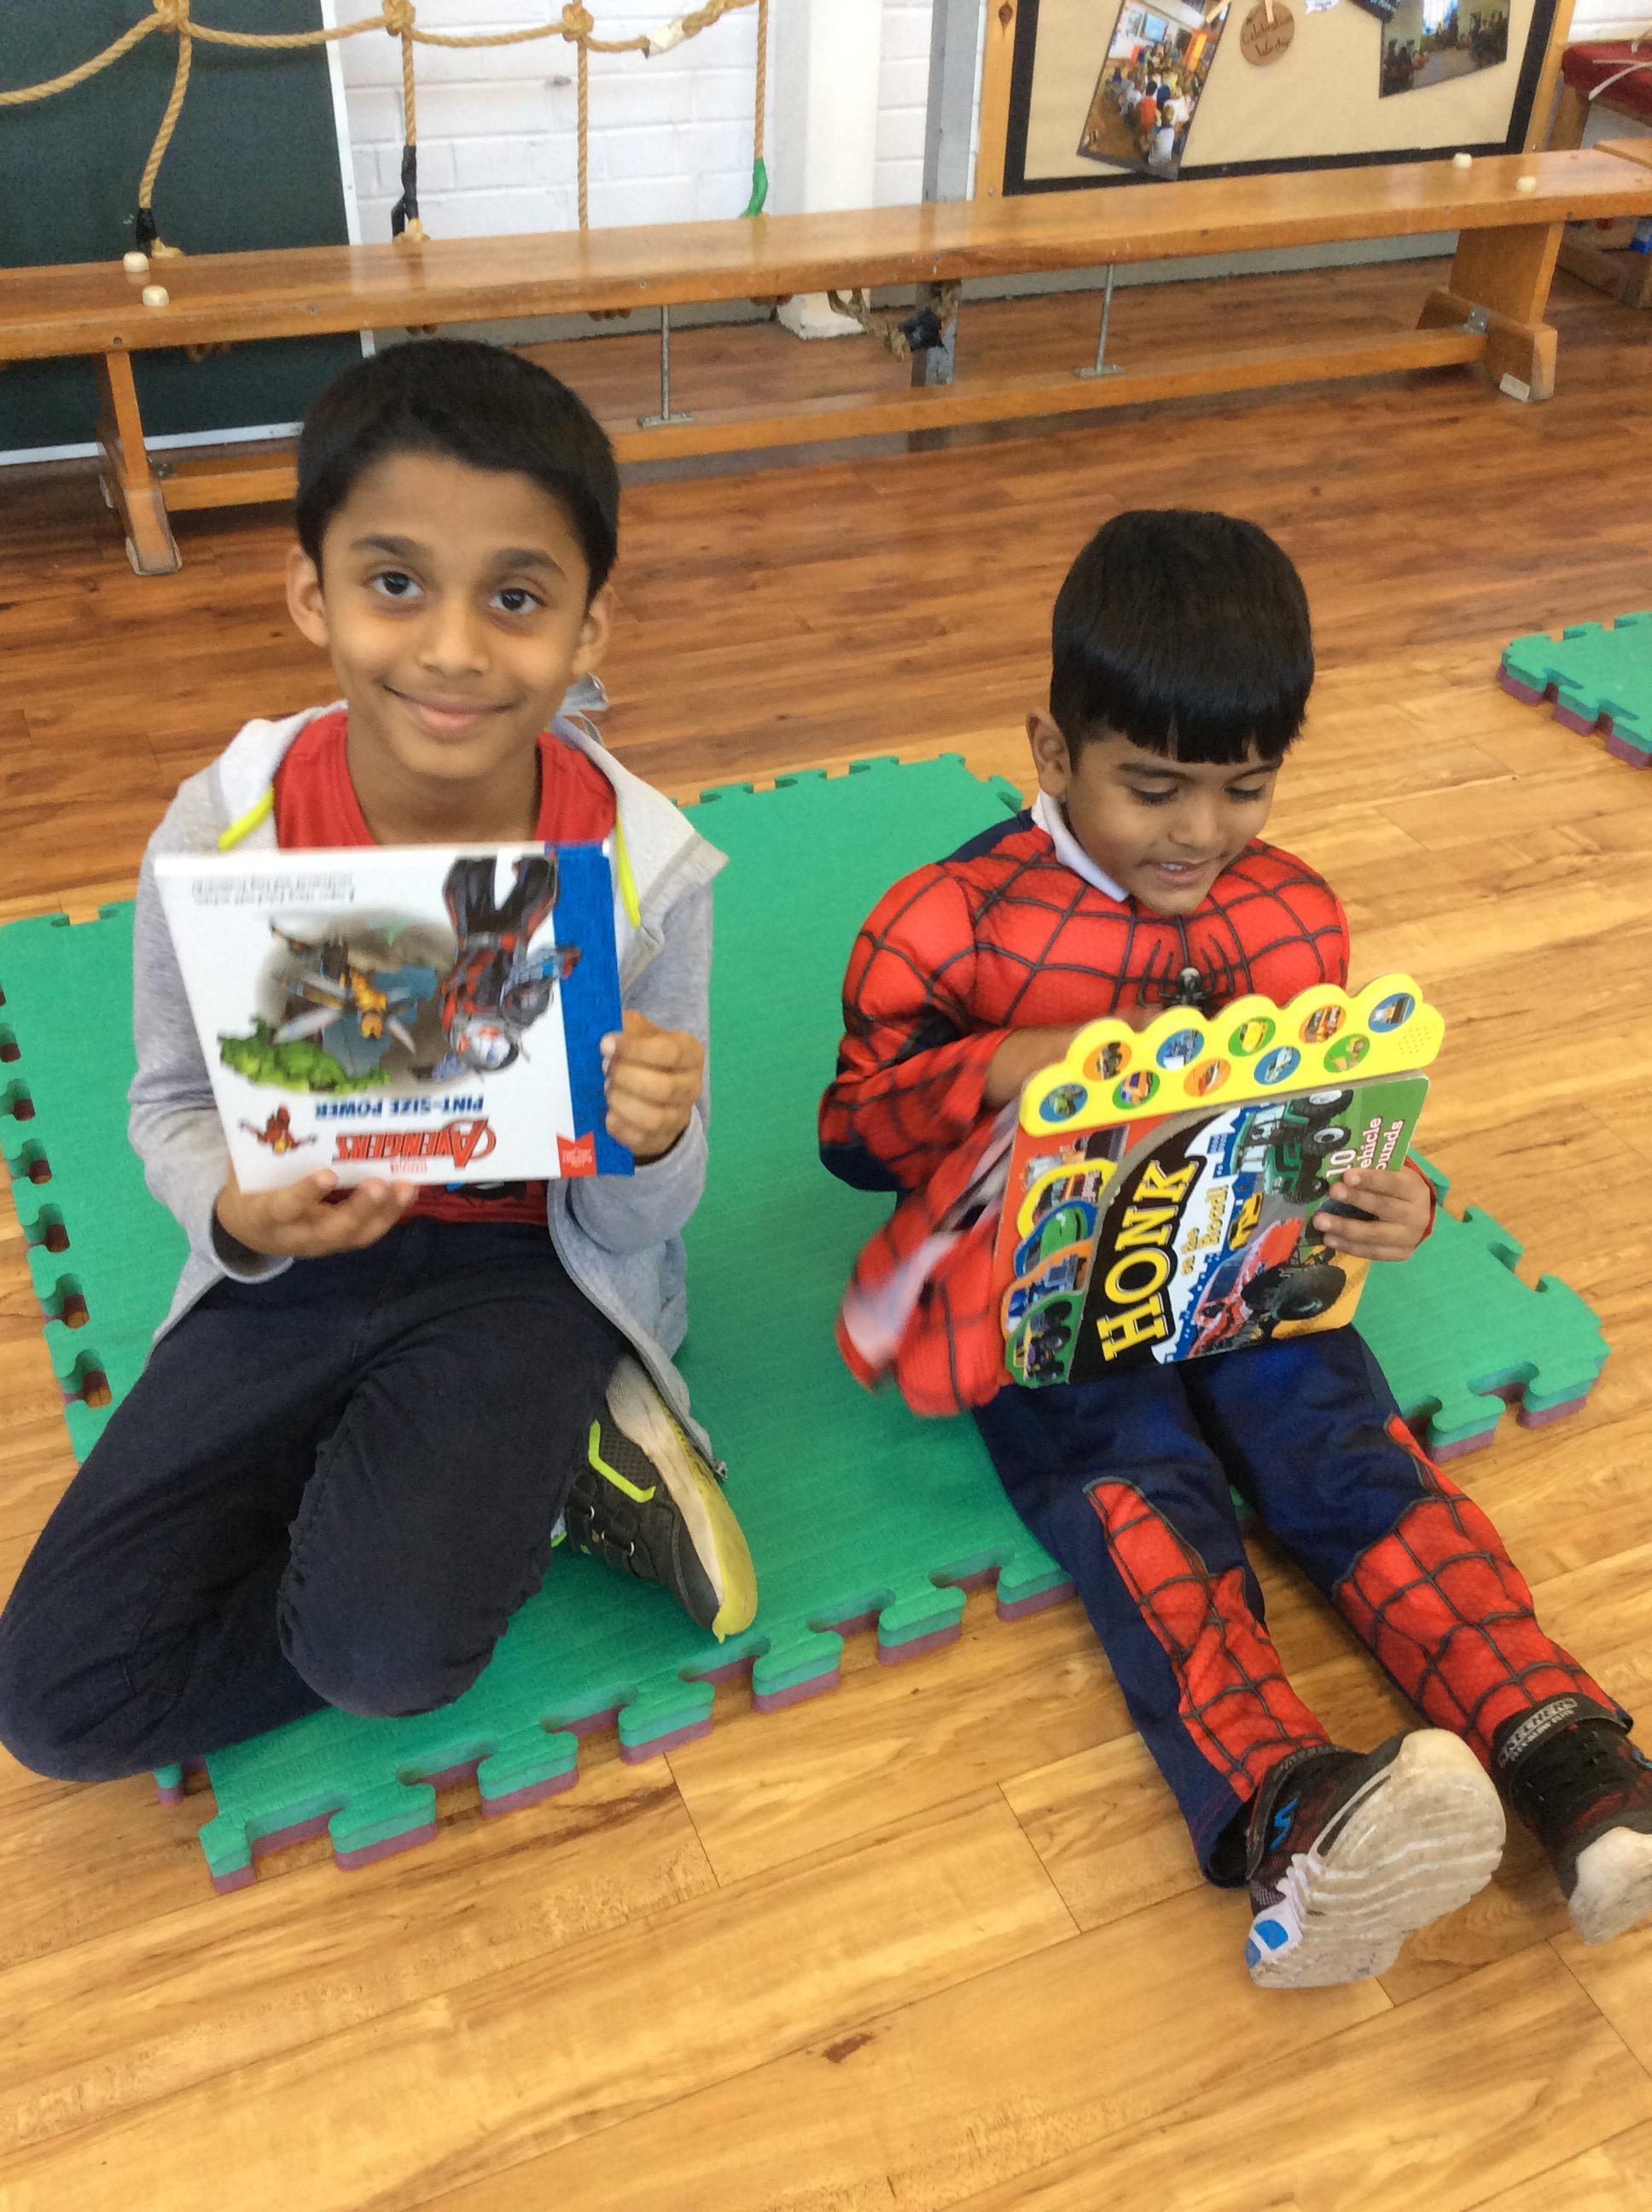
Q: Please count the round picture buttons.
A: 10